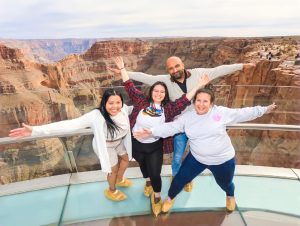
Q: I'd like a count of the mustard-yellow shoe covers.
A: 7